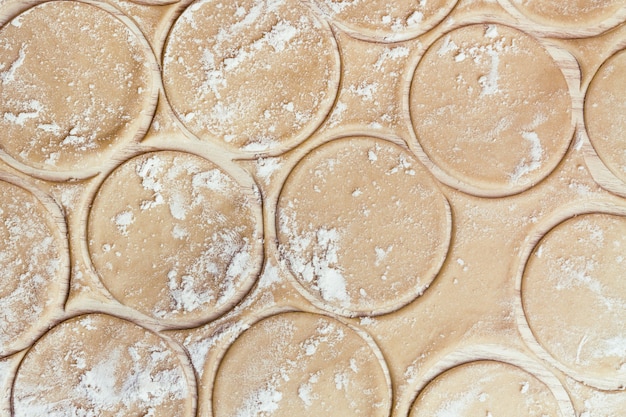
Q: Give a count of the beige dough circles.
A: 13